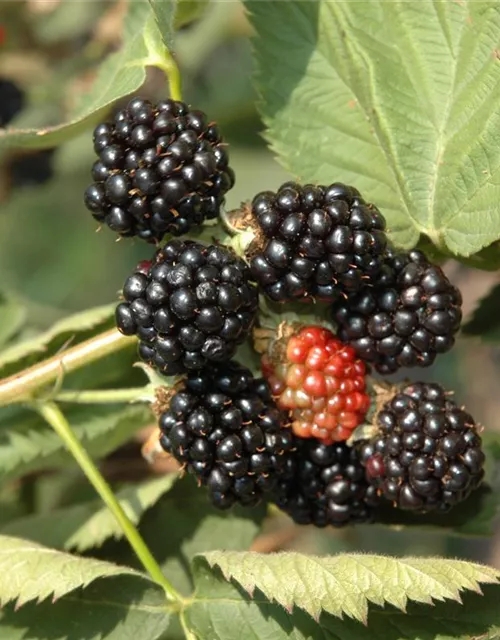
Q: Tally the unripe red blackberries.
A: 1